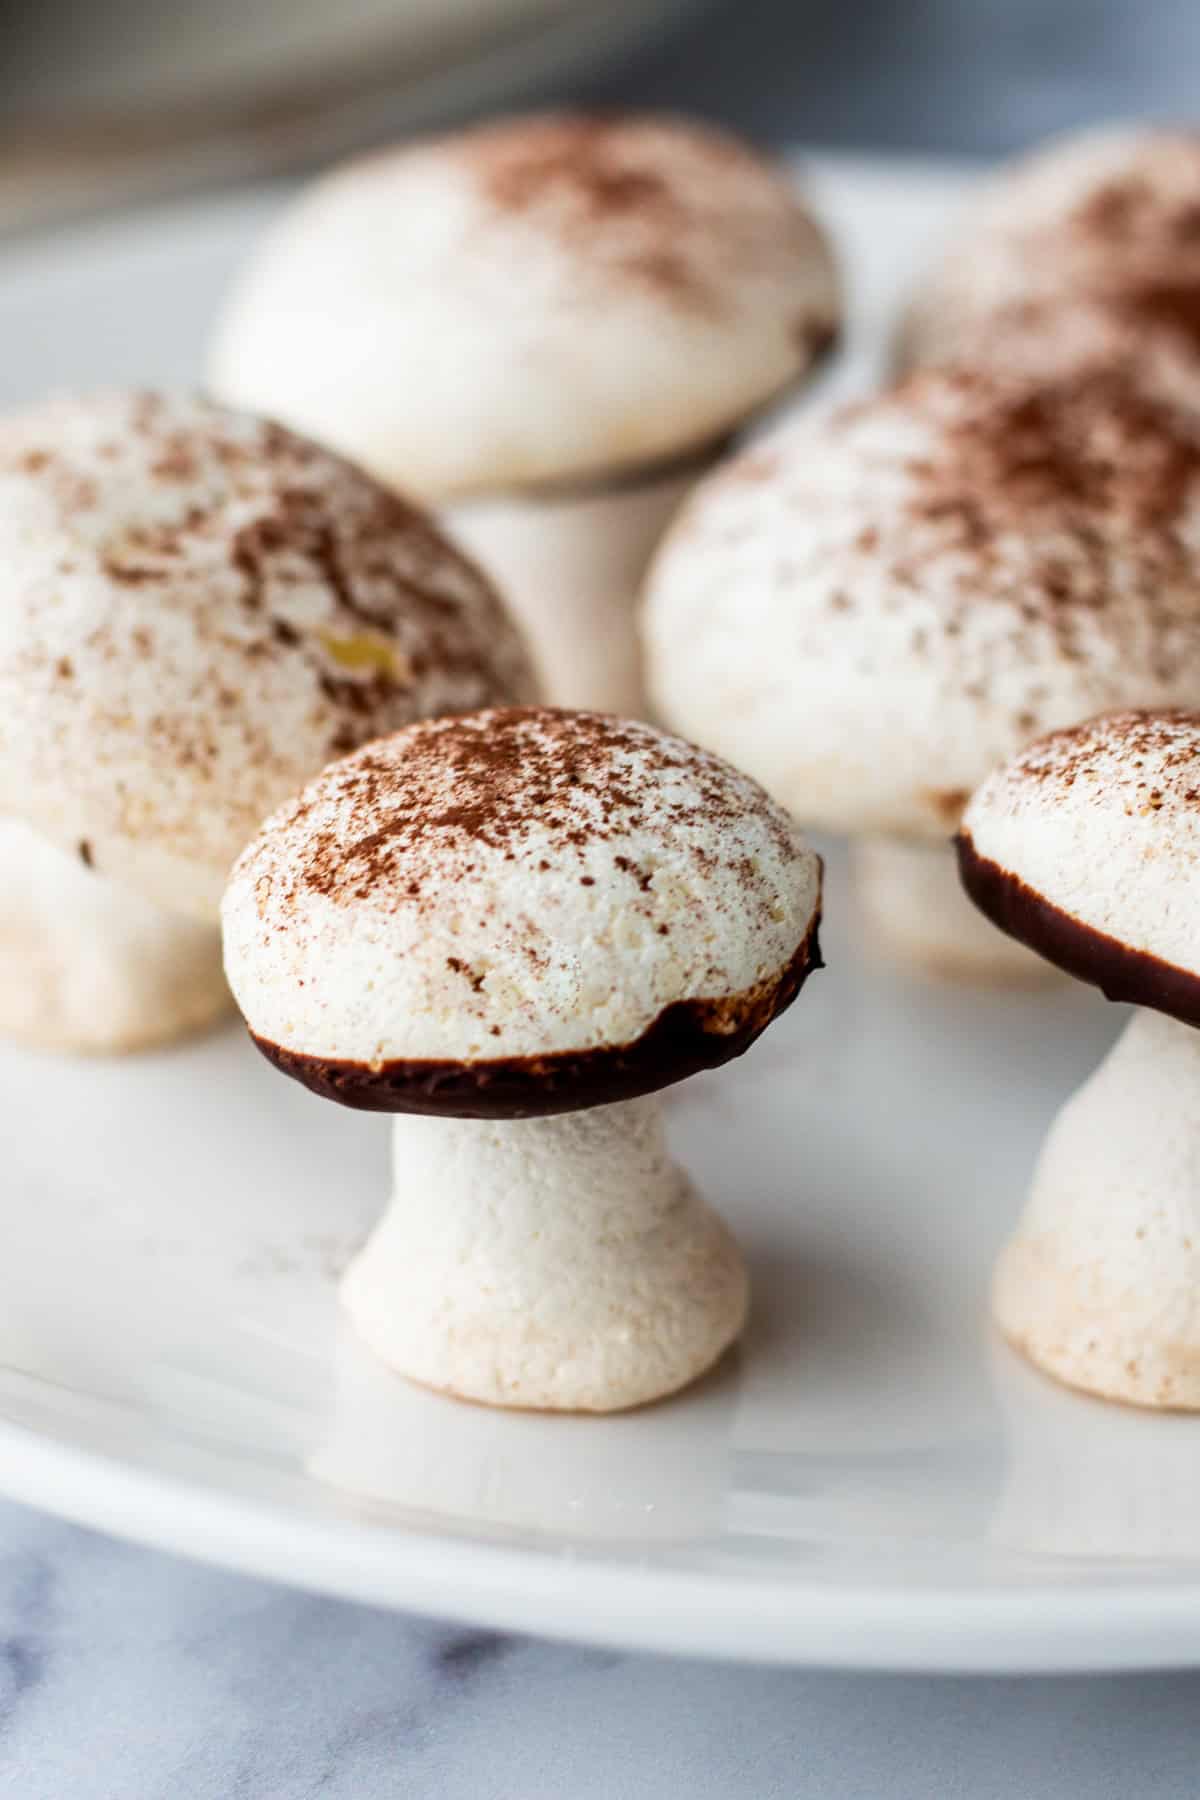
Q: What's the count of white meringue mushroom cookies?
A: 6